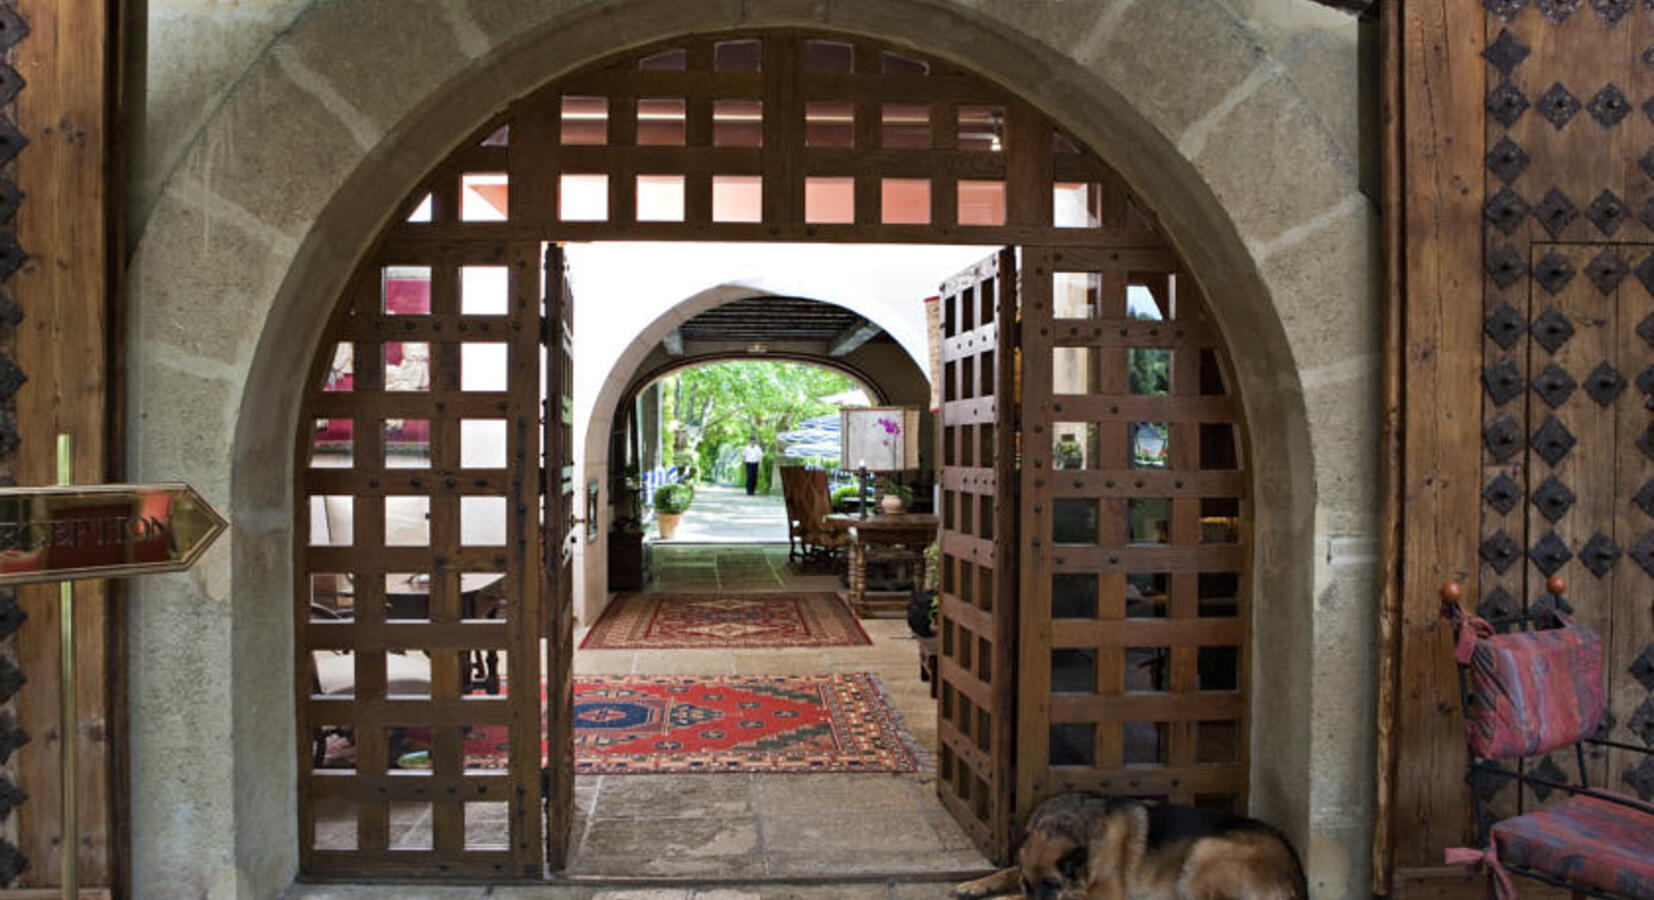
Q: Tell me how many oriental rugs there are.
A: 2